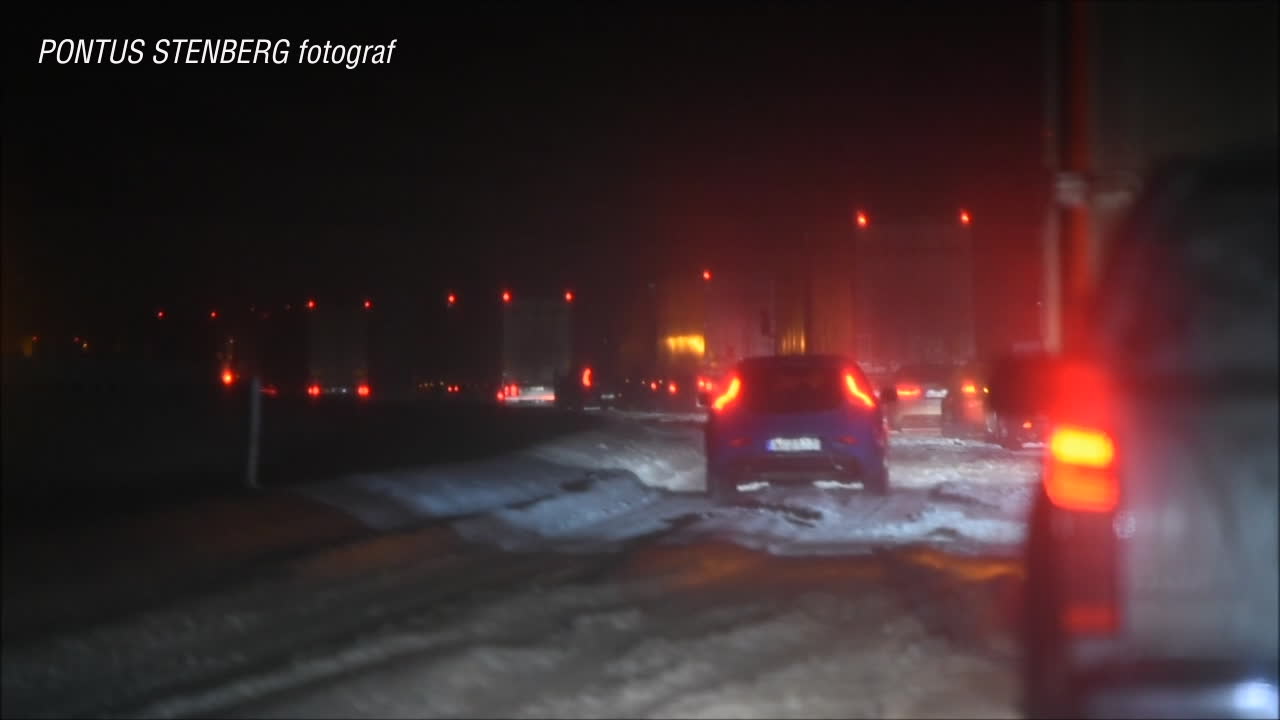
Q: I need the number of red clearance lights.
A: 10